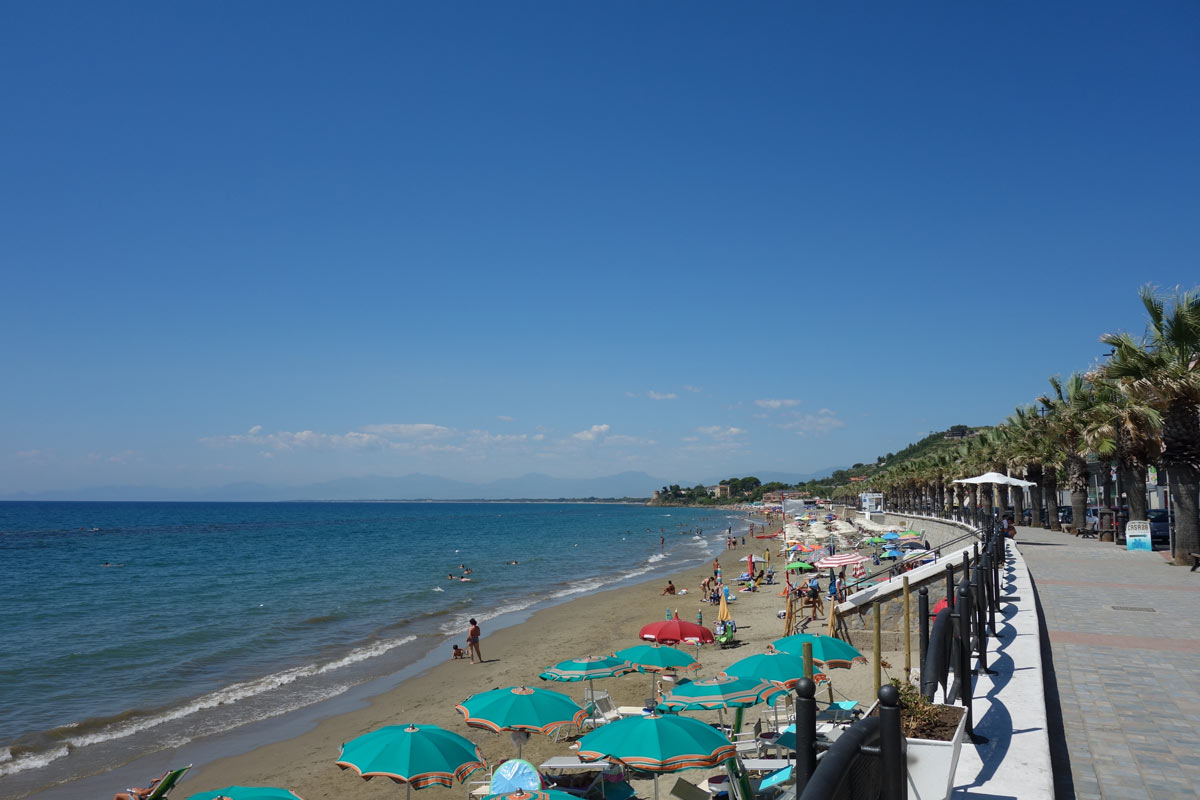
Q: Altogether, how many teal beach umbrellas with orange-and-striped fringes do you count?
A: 10